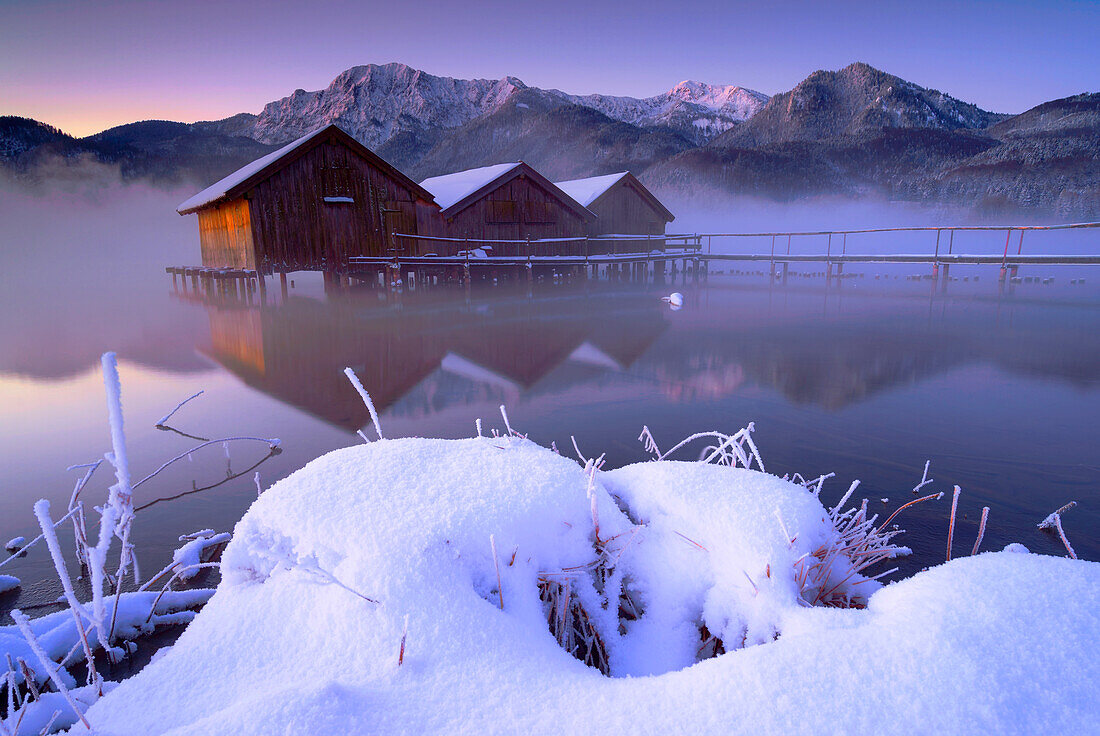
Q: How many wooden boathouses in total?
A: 3